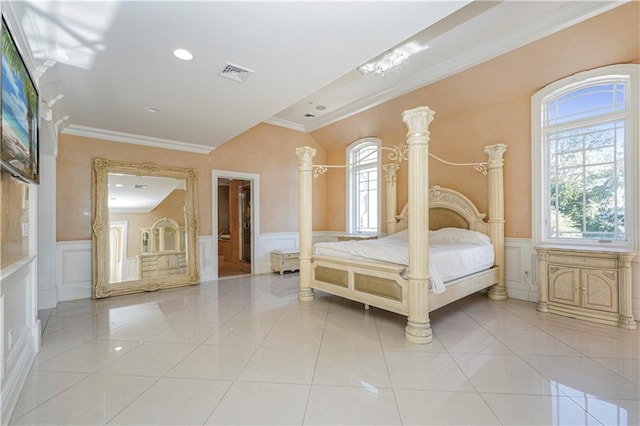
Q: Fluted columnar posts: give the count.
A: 4